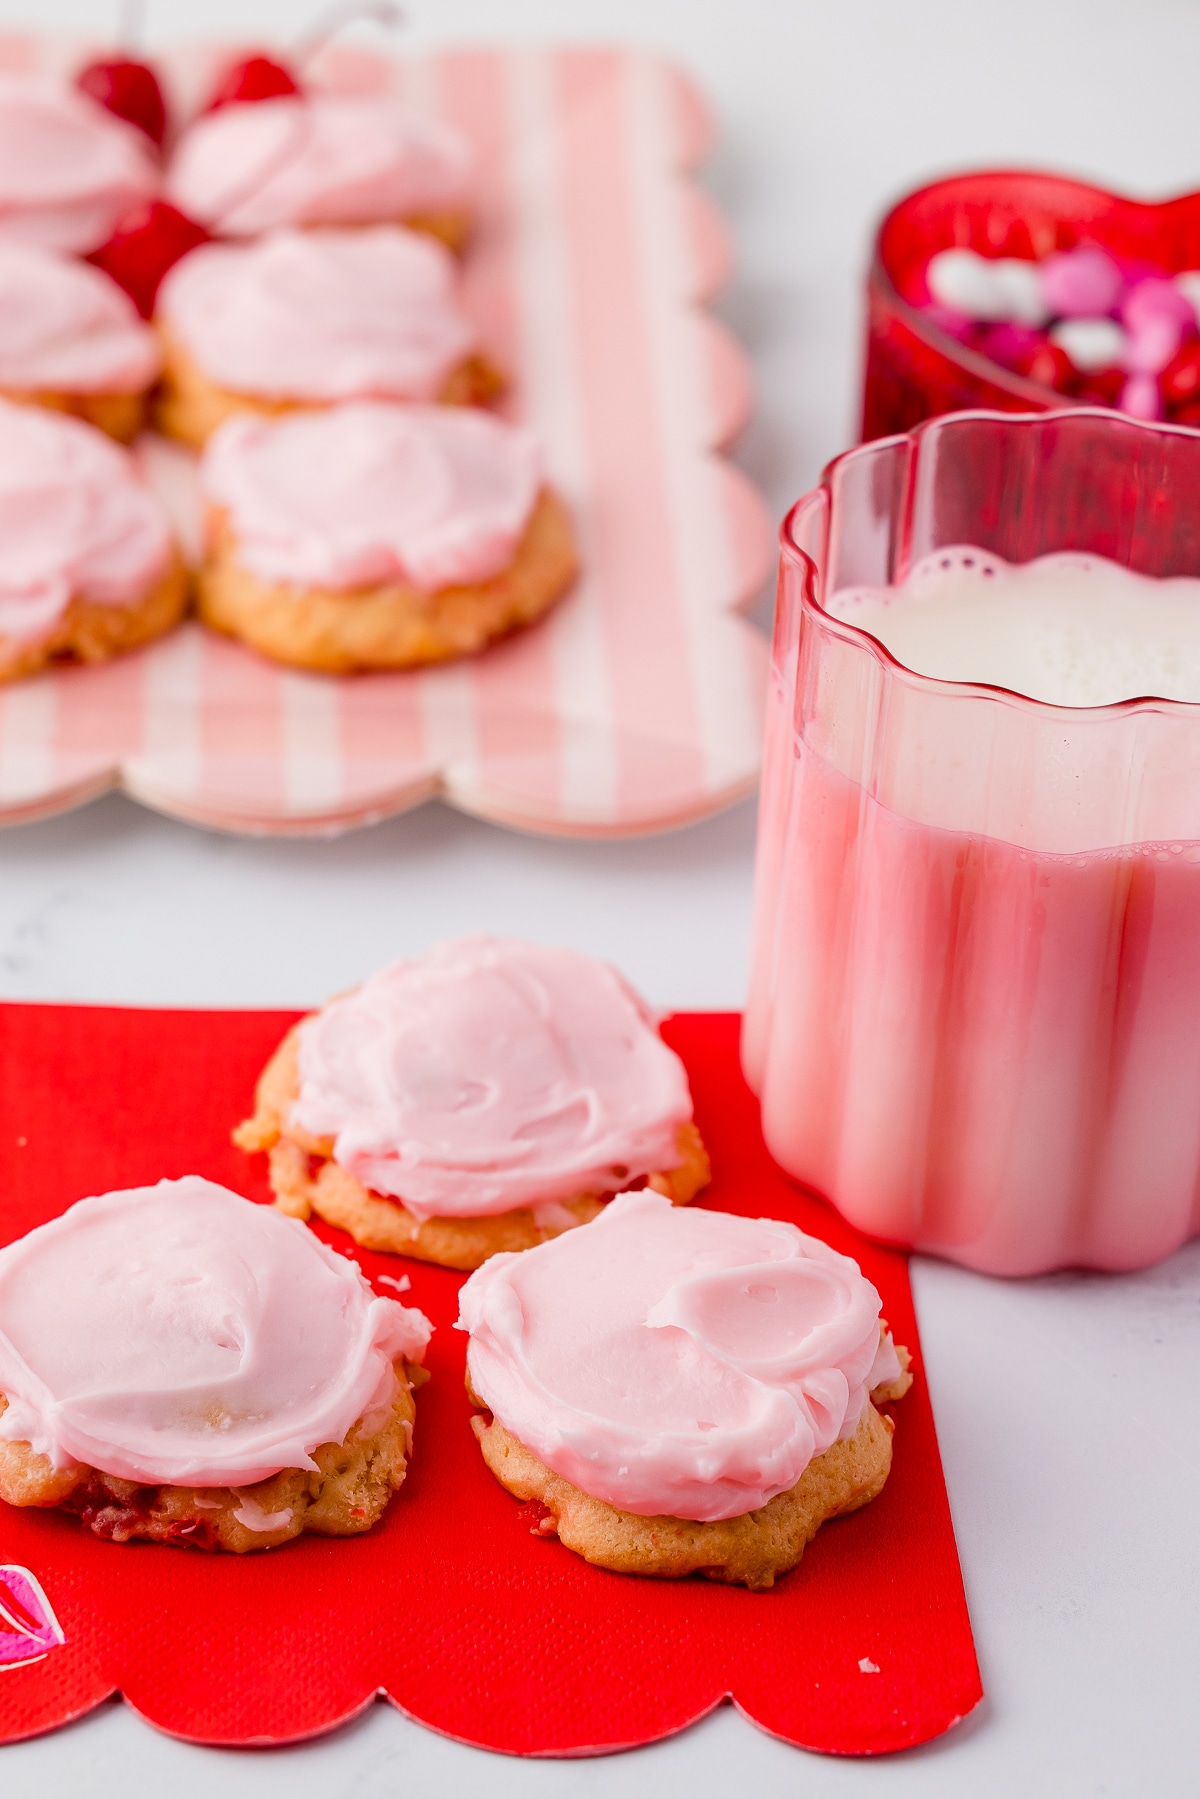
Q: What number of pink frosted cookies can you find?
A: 9